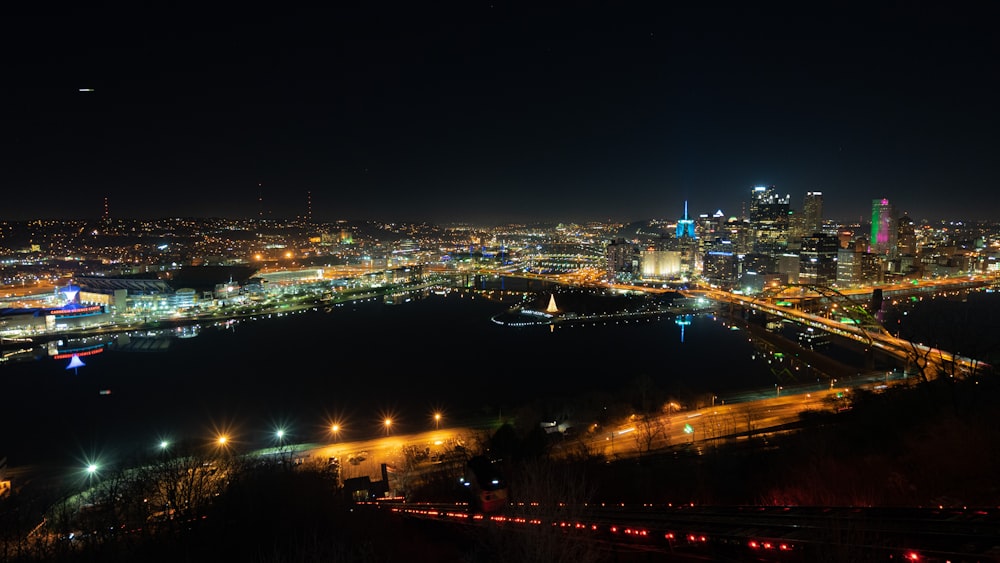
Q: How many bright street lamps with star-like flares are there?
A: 7